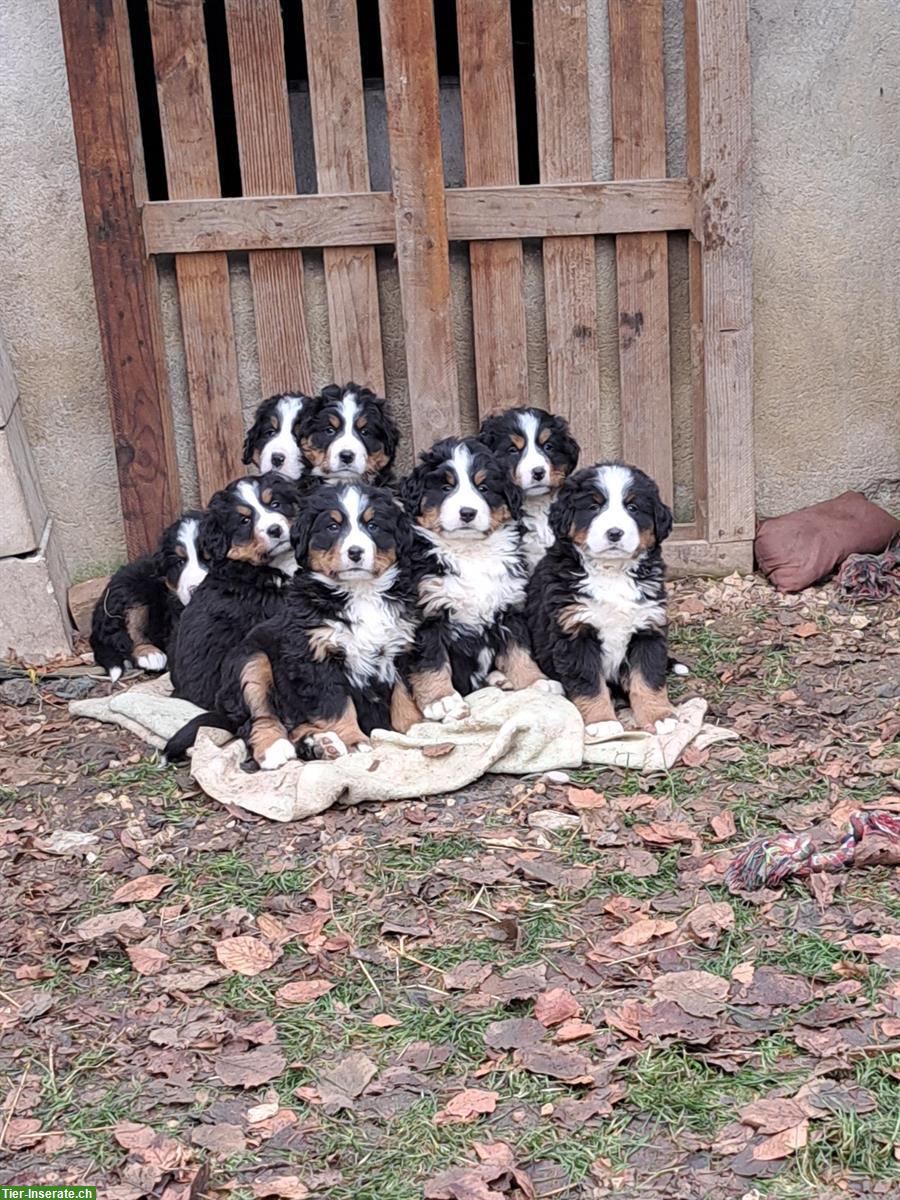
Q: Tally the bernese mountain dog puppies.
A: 8